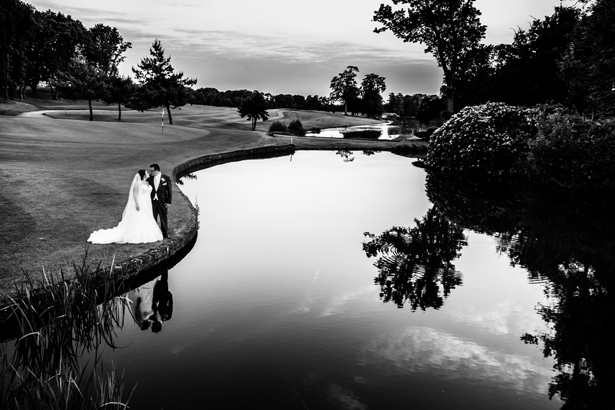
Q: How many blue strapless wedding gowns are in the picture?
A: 0